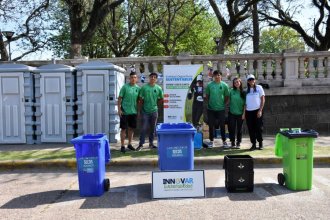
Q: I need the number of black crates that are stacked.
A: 2